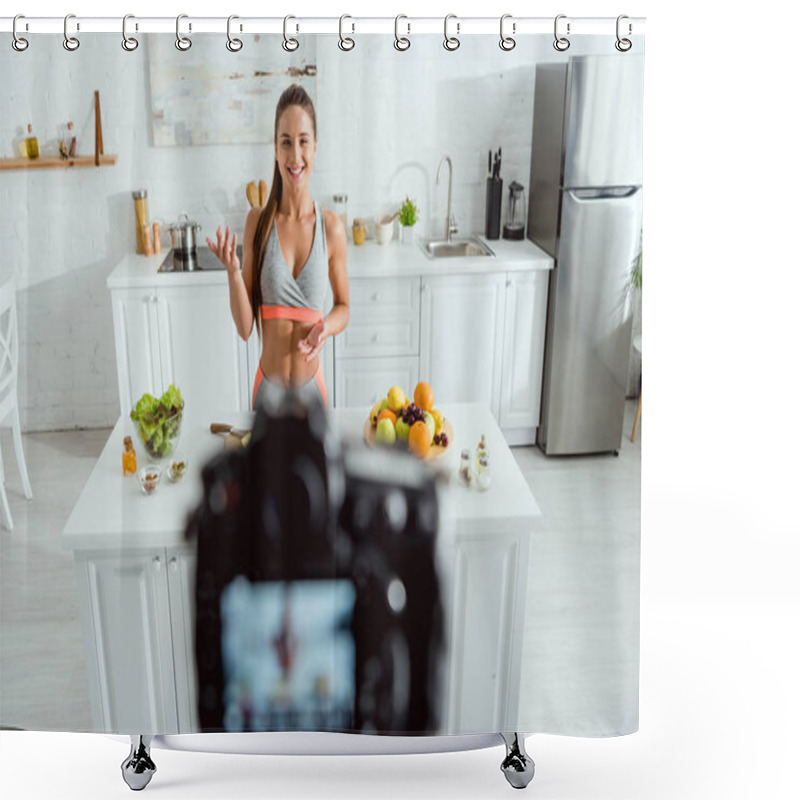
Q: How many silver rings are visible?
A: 12